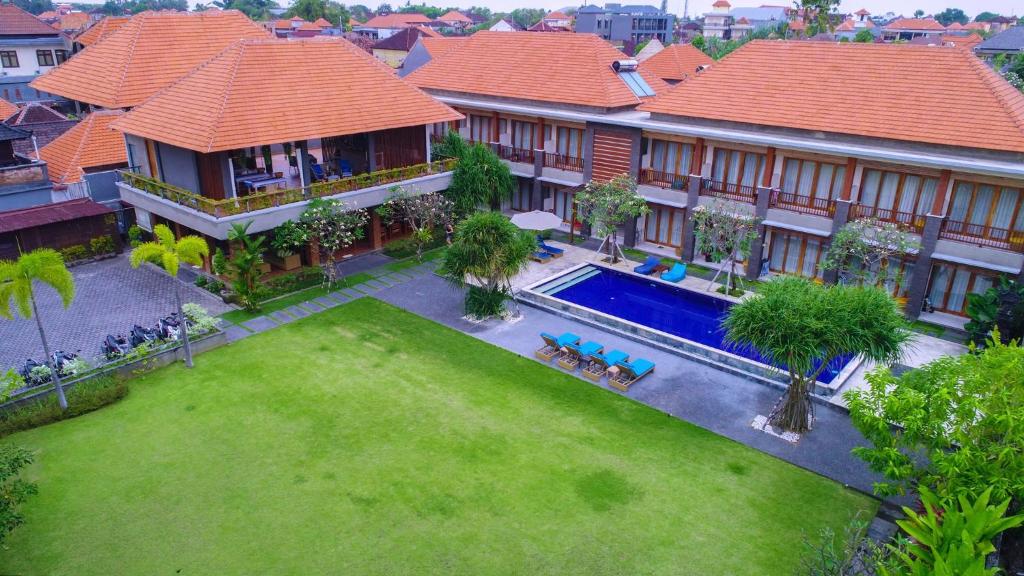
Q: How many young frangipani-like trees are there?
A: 5